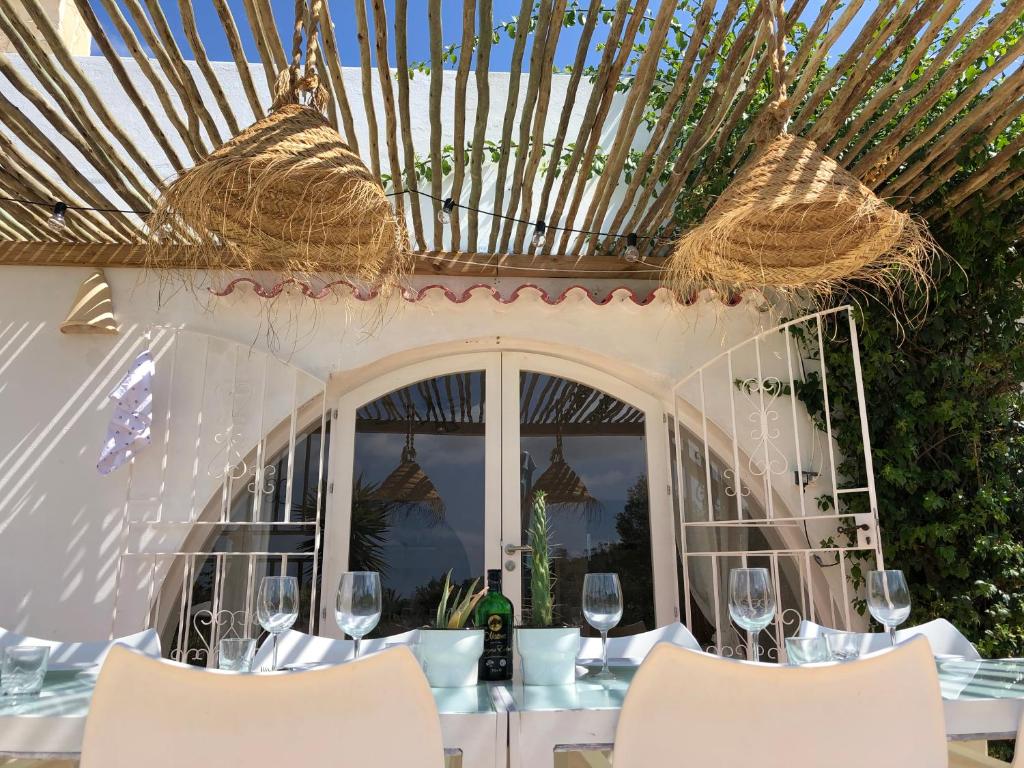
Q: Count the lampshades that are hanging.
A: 2